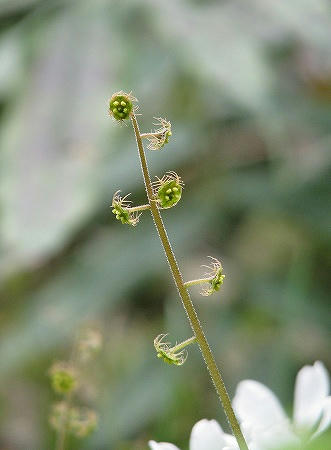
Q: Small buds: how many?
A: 6